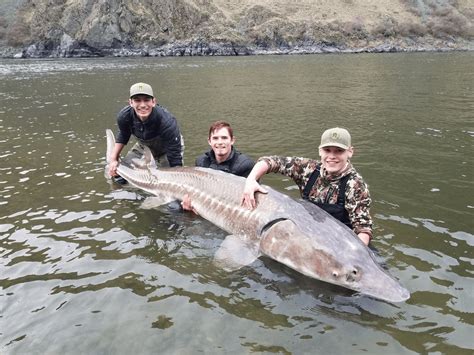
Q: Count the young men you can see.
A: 3